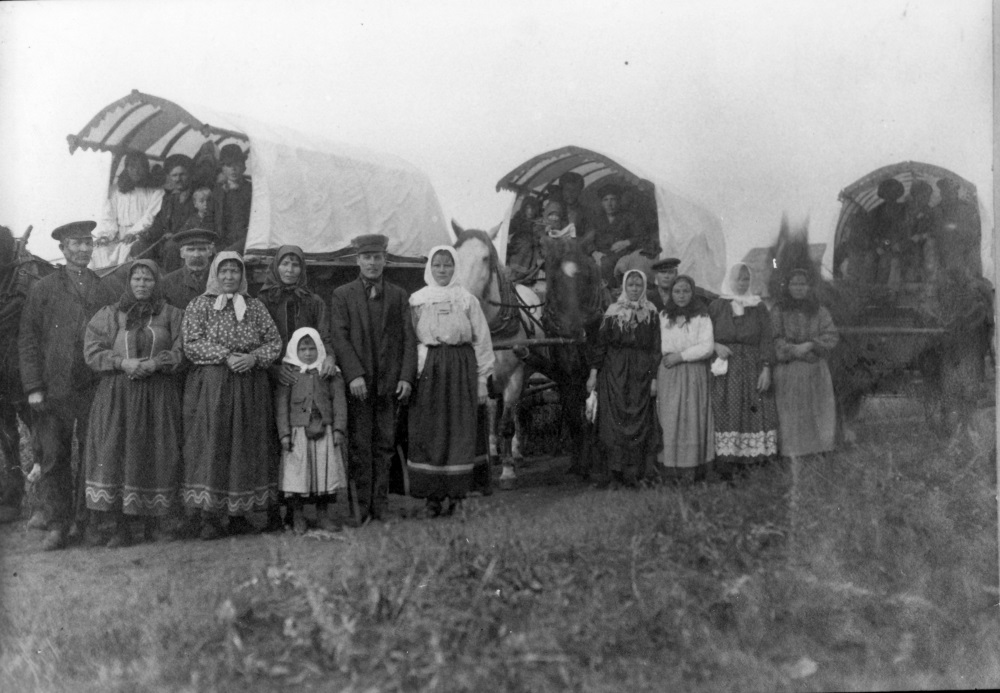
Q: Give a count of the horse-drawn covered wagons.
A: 3